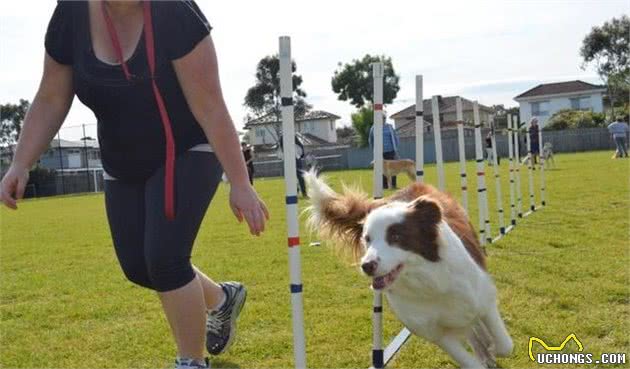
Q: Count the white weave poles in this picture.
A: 12